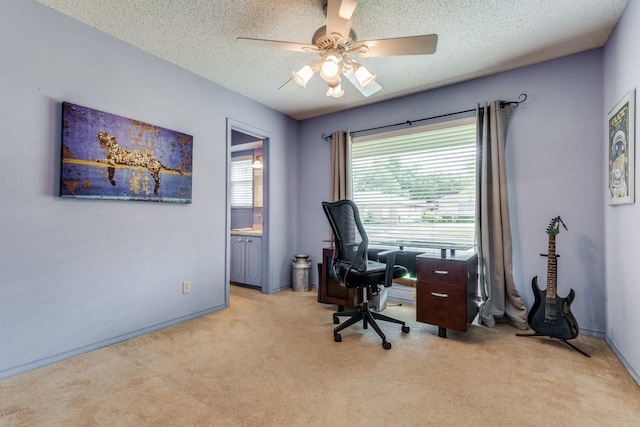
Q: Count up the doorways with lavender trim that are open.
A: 1